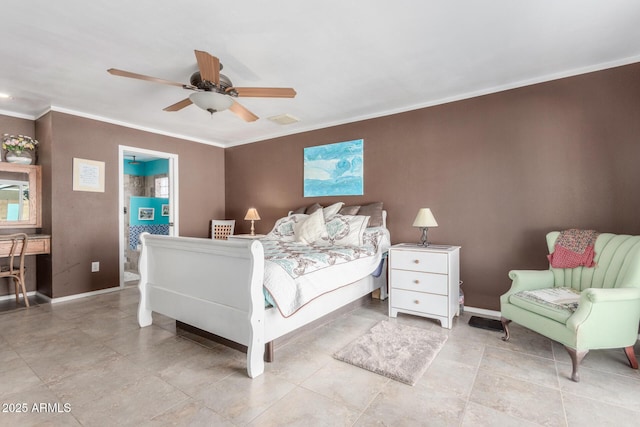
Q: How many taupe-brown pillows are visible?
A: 4